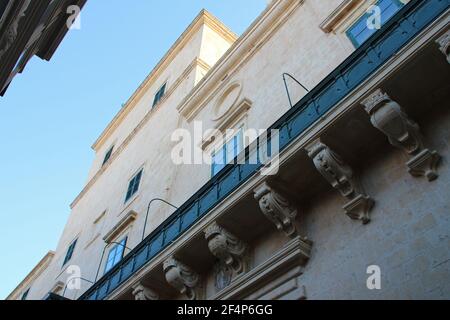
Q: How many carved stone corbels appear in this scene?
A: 7